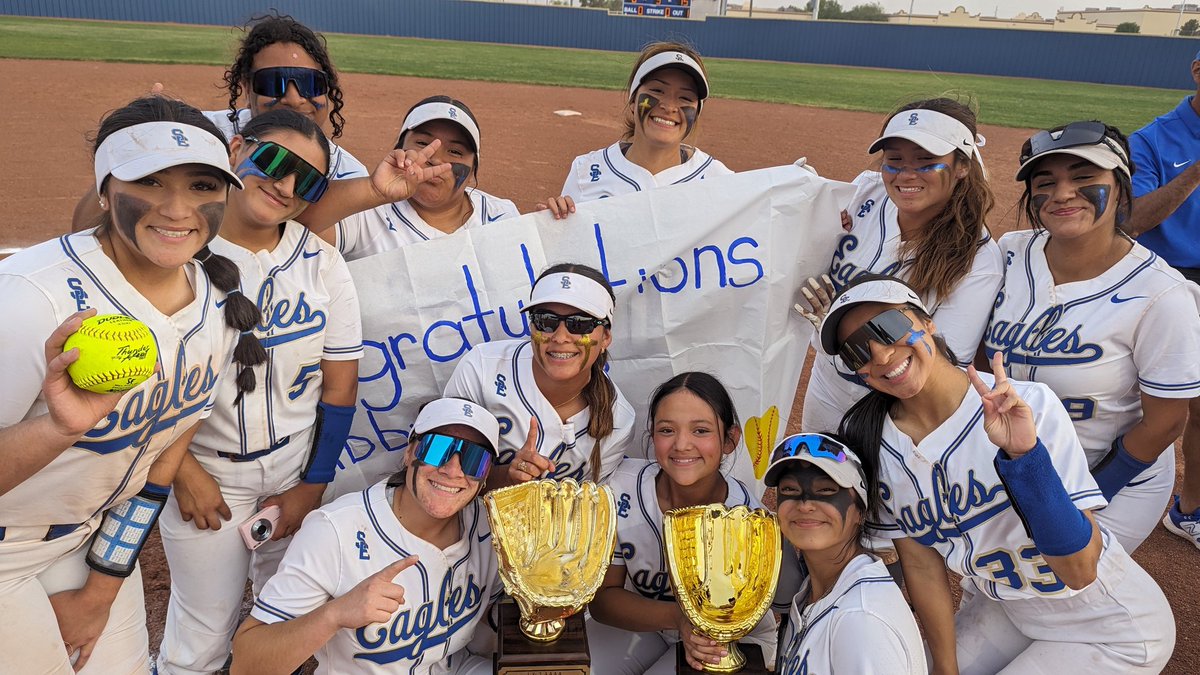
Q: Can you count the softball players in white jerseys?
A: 12